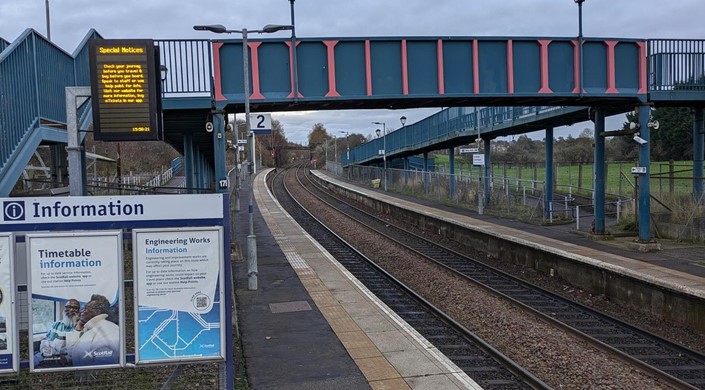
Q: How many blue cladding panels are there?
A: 12